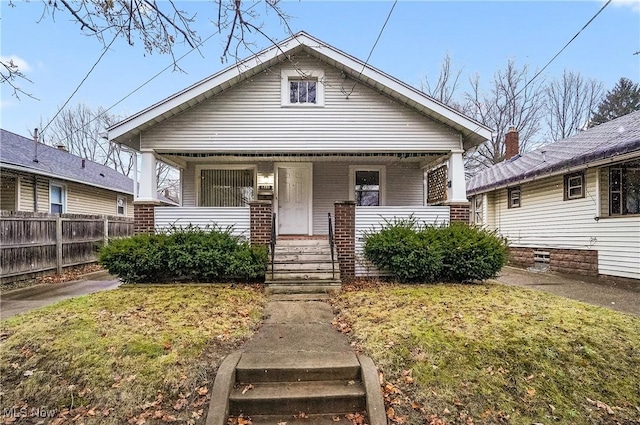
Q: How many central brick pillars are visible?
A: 2